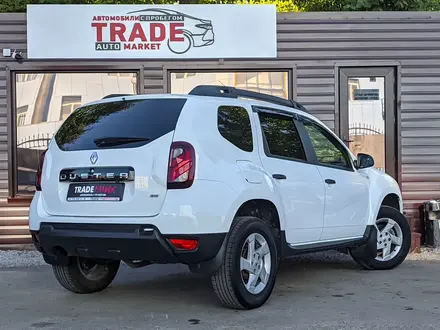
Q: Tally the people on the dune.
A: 0